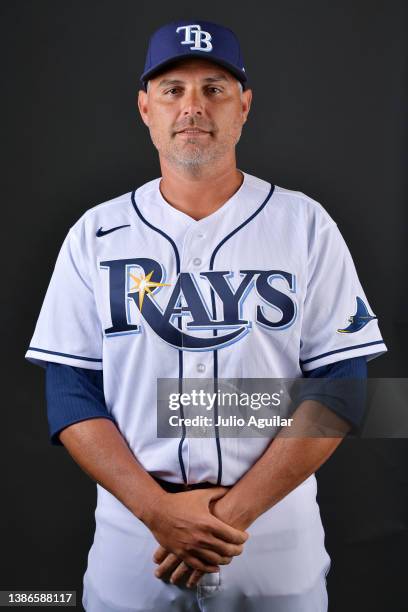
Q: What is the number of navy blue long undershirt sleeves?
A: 2